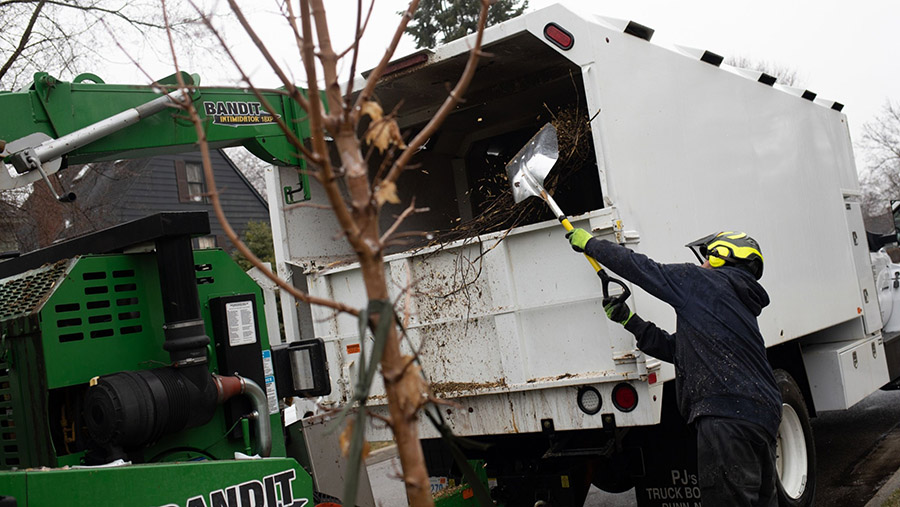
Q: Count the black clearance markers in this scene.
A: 5